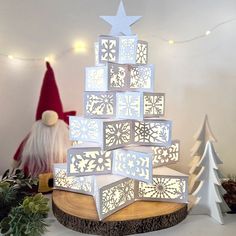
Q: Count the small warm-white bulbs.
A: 5